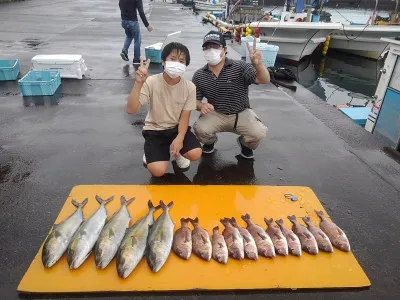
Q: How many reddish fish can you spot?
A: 11